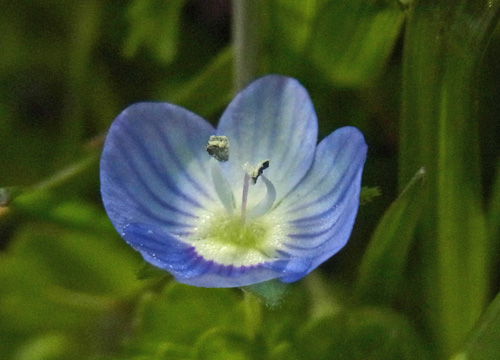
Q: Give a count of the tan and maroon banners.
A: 0